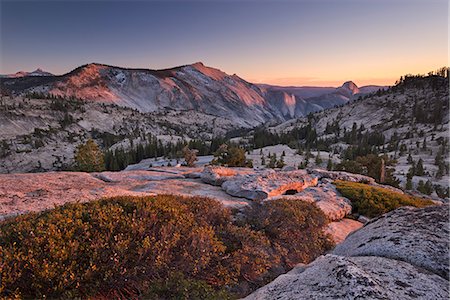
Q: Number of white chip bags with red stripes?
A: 0